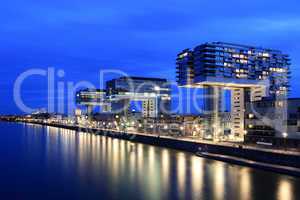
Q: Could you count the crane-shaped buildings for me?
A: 3